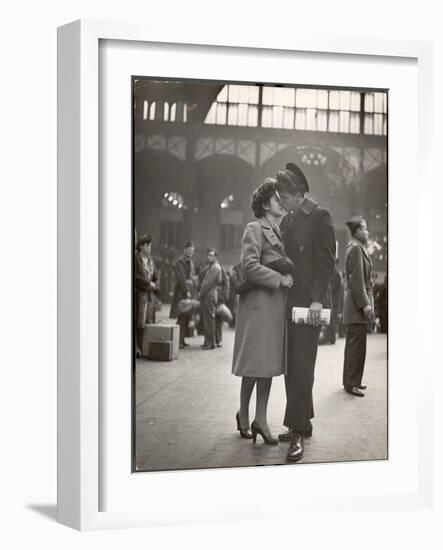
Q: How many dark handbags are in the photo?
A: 1